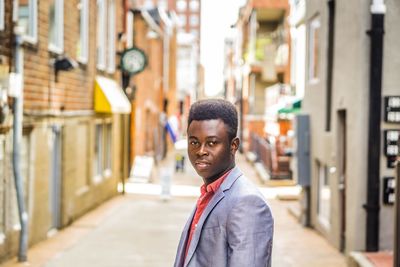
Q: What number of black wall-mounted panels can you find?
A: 3